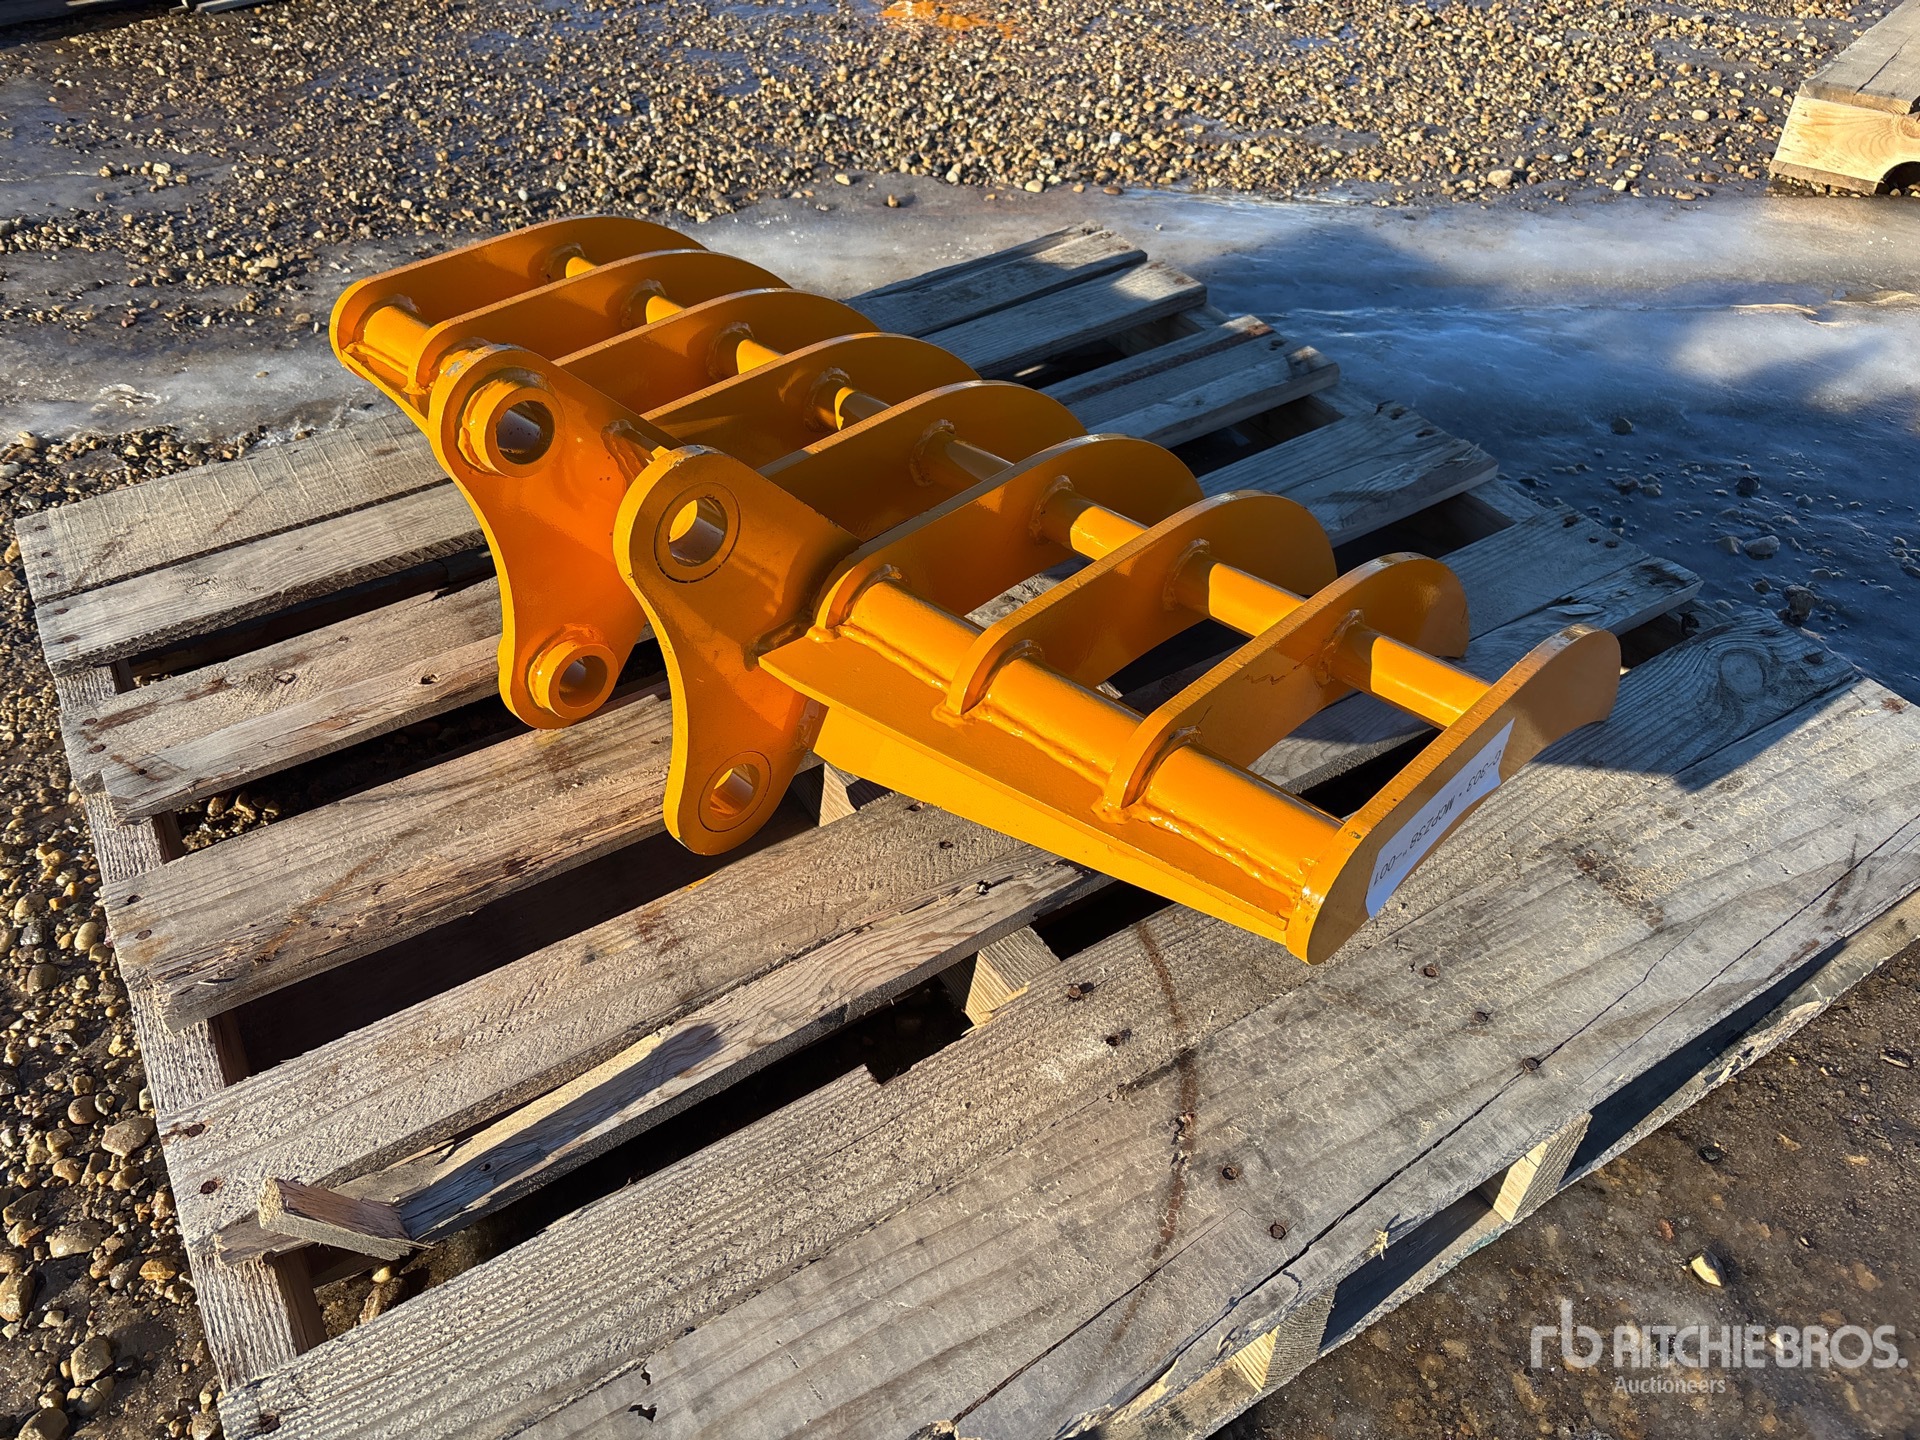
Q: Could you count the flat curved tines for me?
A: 9